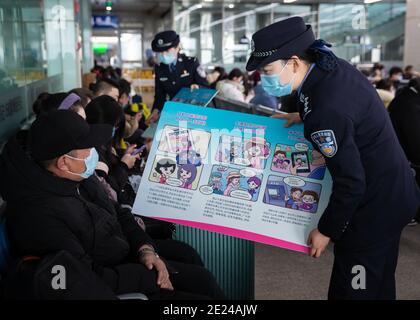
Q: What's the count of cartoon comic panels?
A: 6